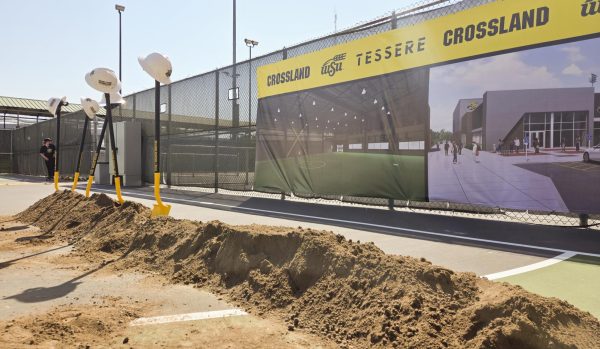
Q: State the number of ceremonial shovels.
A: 5